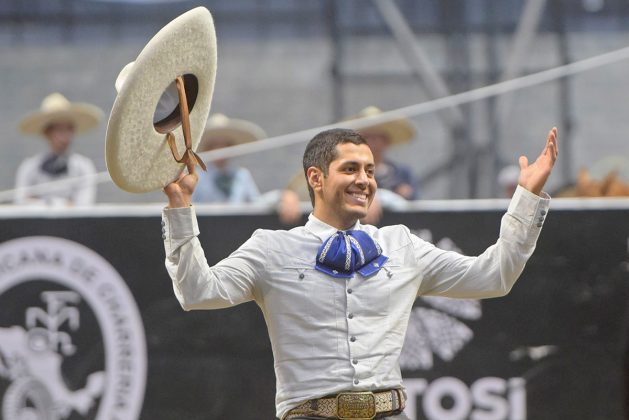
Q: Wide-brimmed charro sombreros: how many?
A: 4